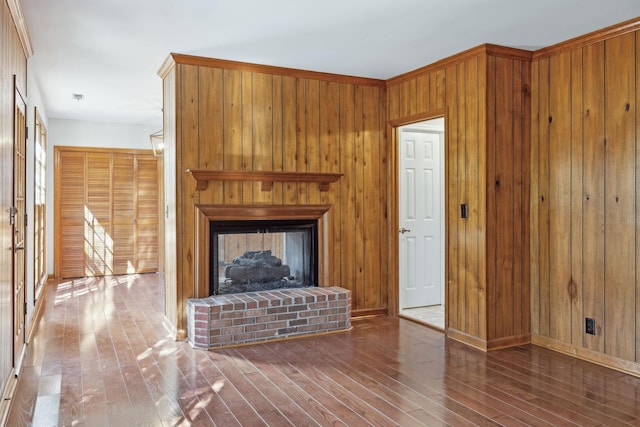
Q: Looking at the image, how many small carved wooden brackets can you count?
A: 3